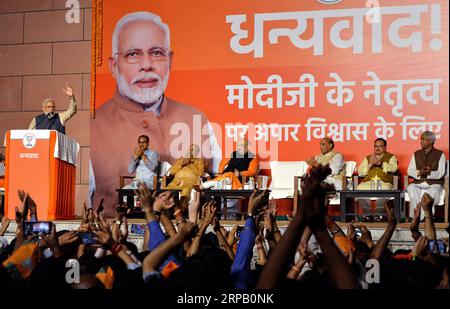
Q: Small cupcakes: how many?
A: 0